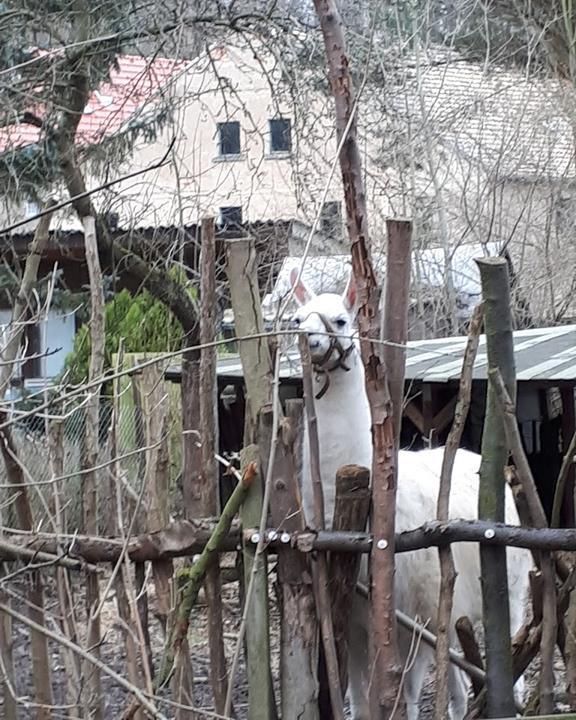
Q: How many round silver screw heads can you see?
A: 5